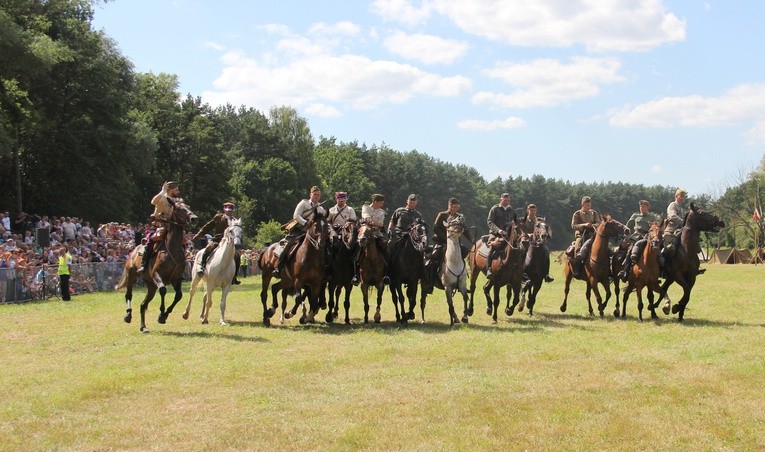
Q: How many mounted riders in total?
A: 12